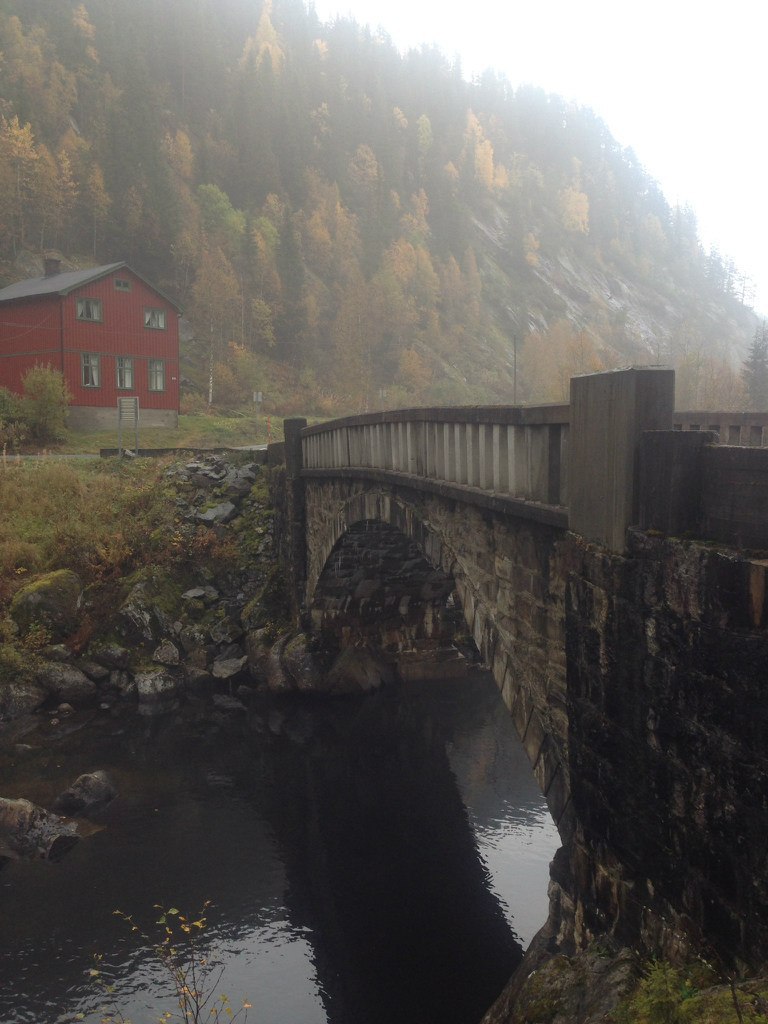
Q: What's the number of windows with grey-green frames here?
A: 6